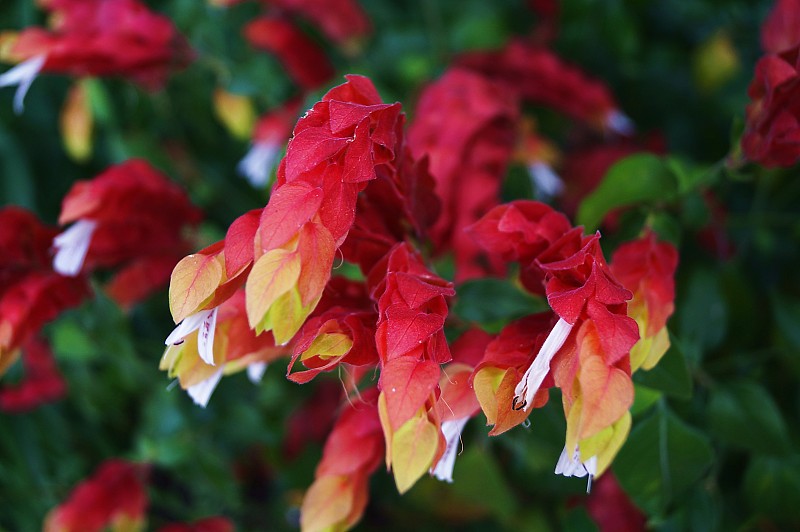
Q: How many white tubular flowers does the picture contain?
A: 11